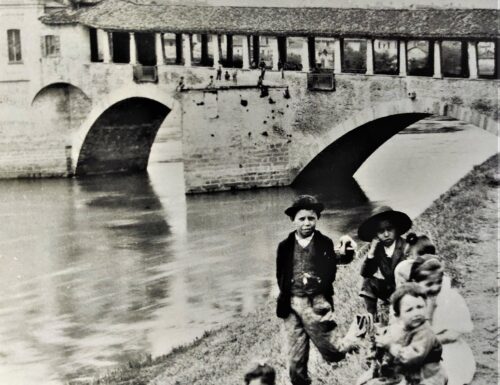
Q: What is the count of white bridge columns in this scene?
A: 13